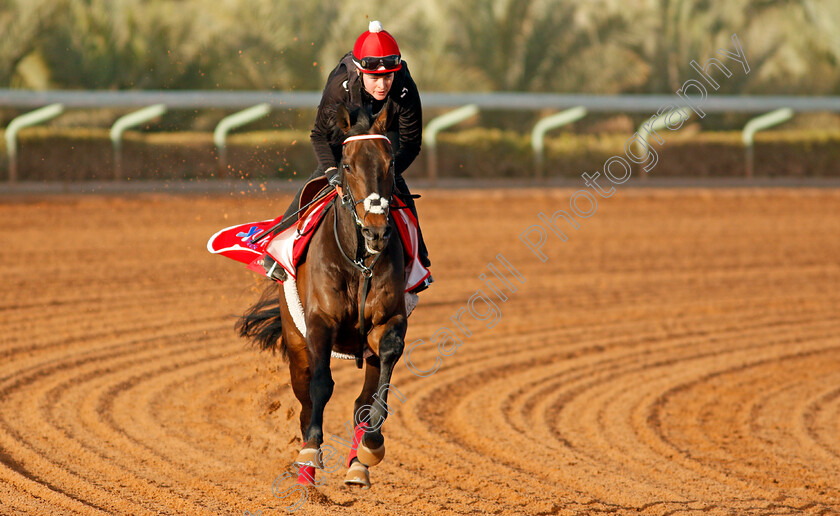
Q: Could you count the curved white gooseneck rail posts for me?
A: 7